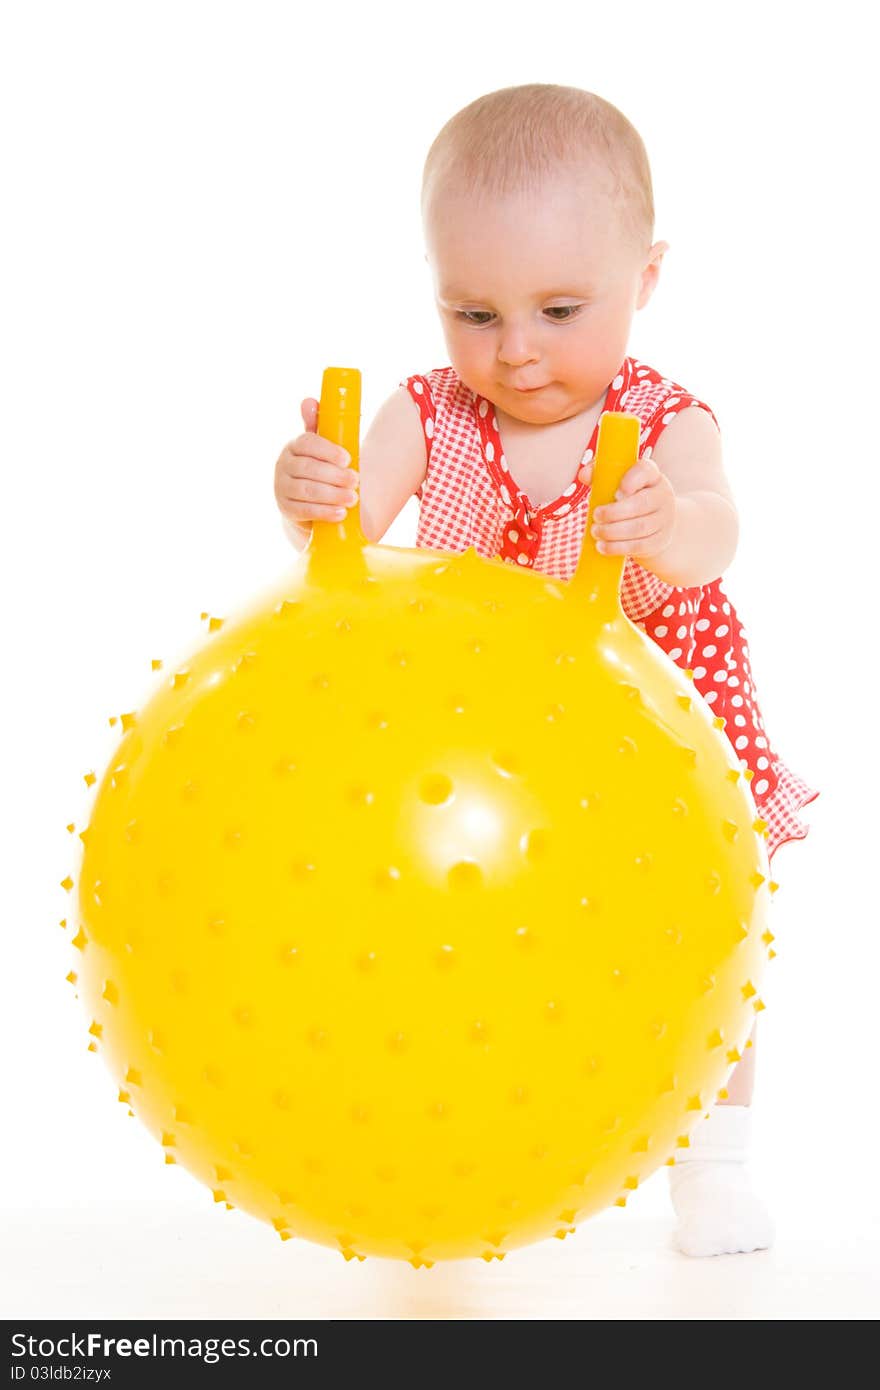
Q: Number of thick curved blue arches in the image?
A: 0